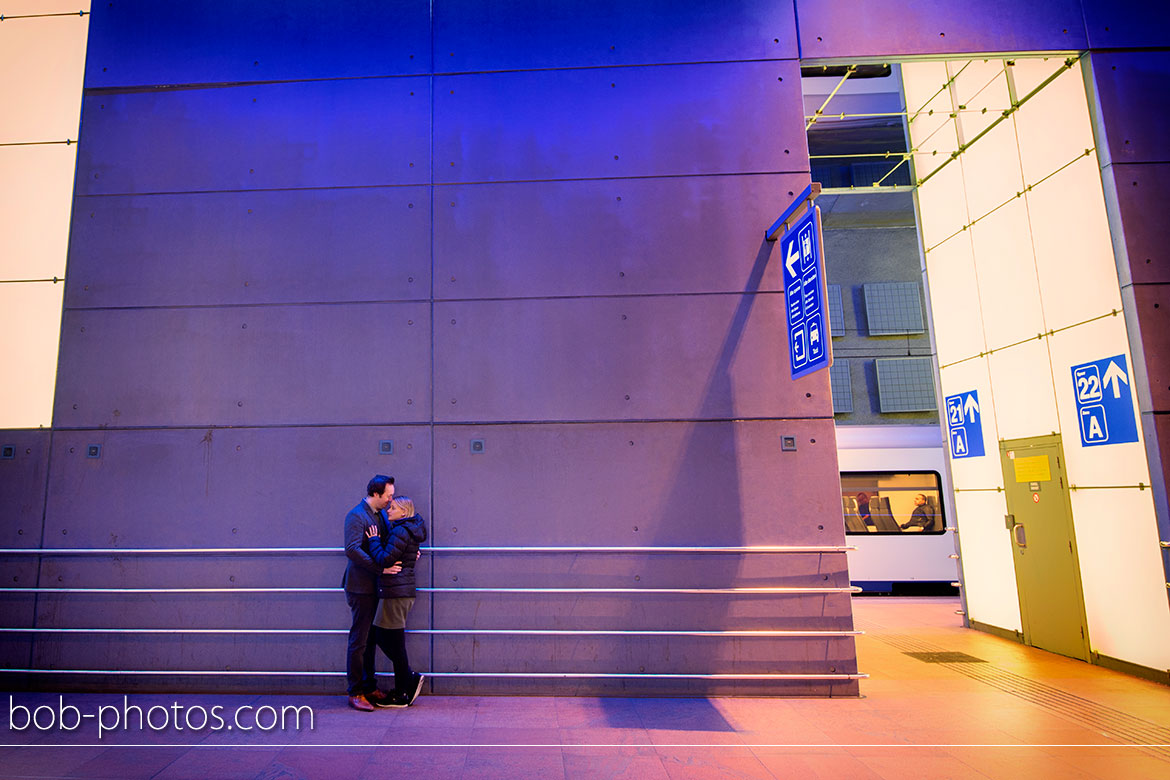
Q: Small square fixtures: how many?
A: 5